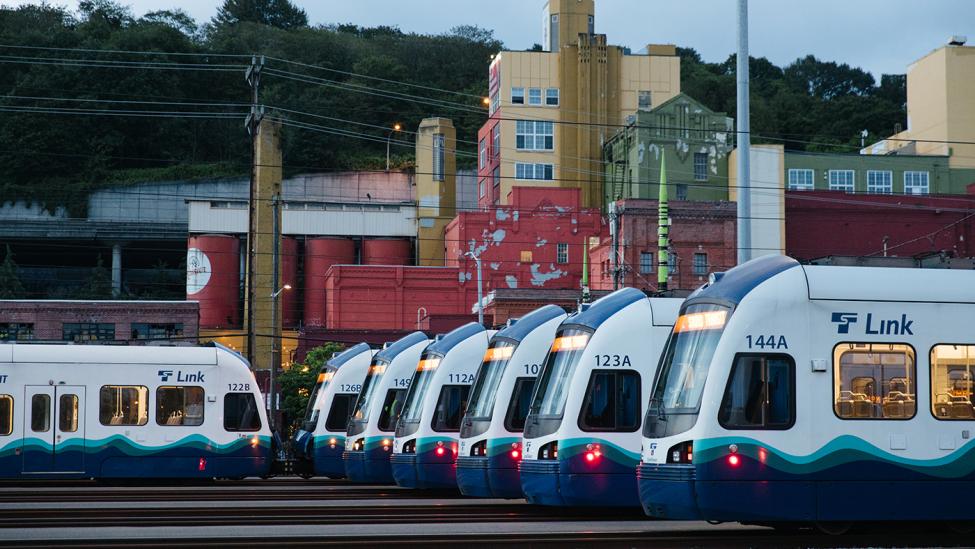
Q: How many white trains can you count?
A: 7